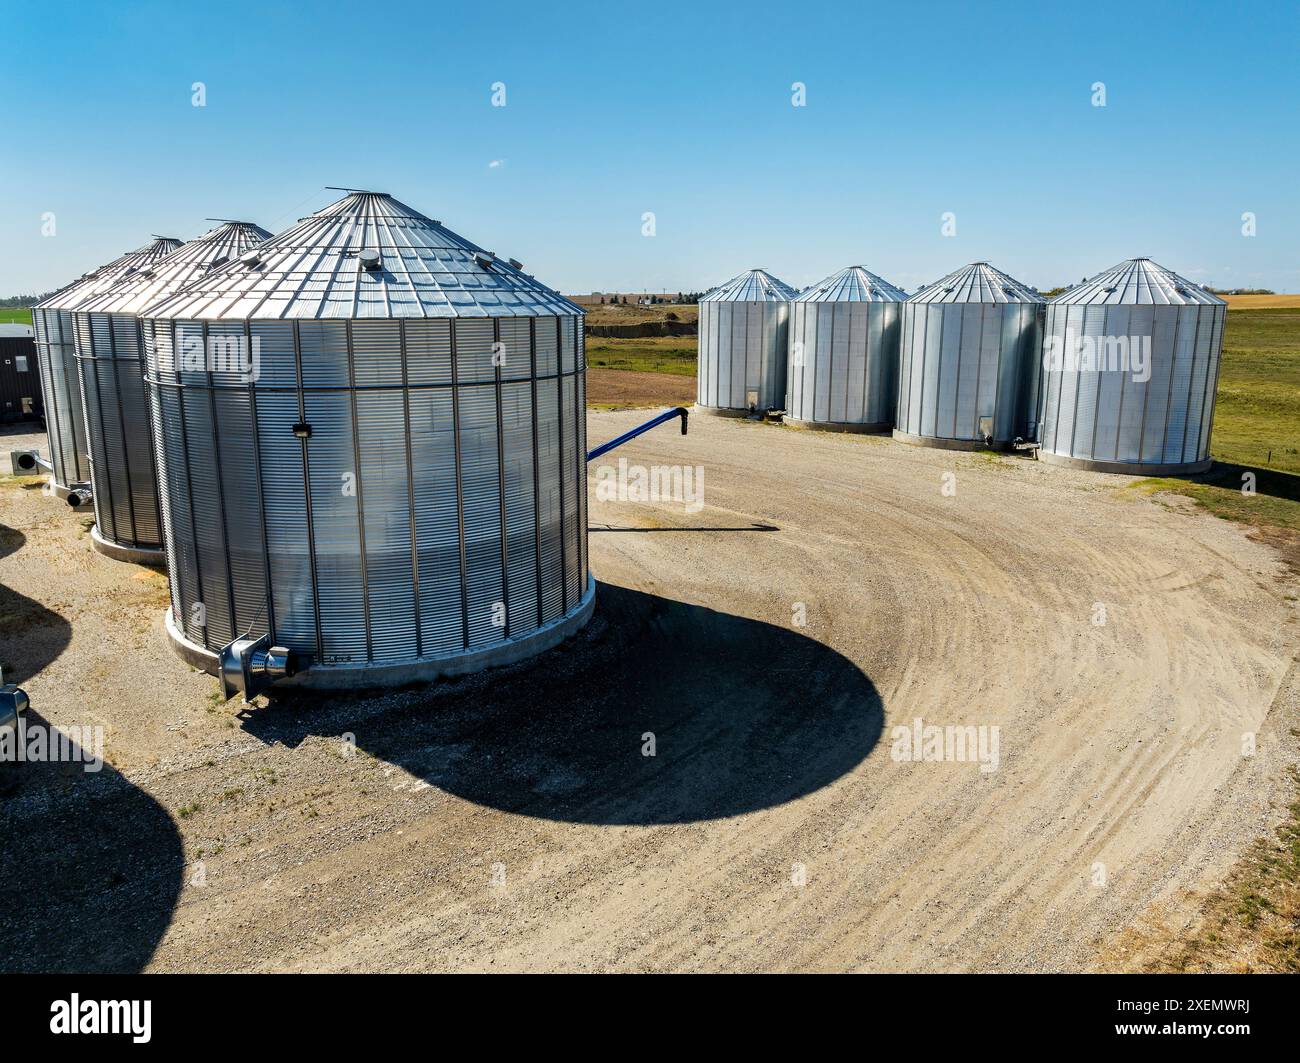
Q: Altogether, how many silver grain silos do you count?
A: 7